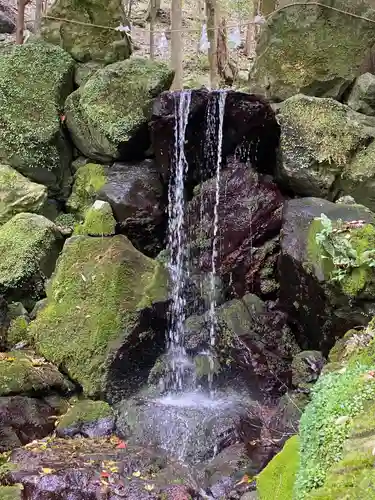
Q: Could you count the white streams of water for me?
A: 2